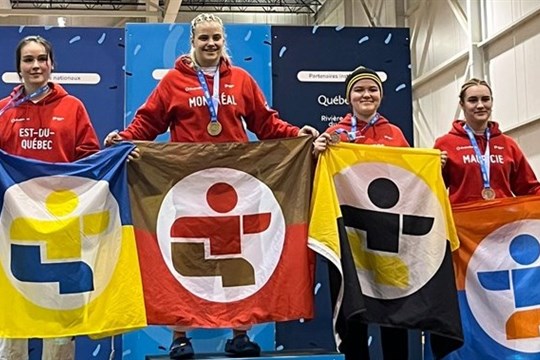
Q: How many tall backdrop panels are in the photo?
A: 3